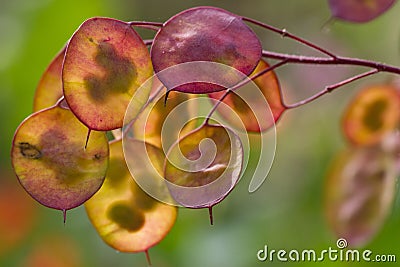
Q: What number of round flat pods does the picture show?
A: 11